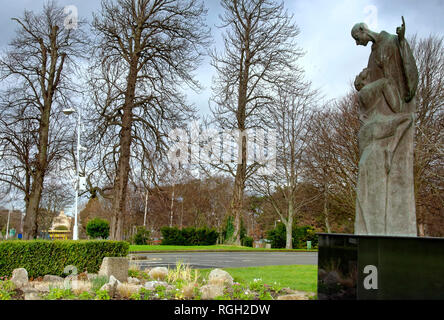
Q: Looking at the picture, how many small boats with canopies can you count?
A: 0